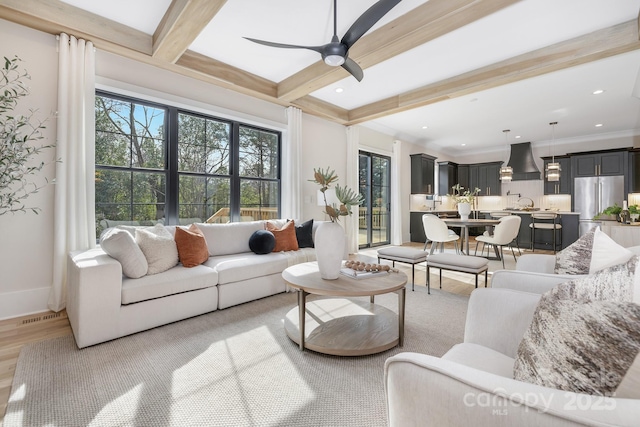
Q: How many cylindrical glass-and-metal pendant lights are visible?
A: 2